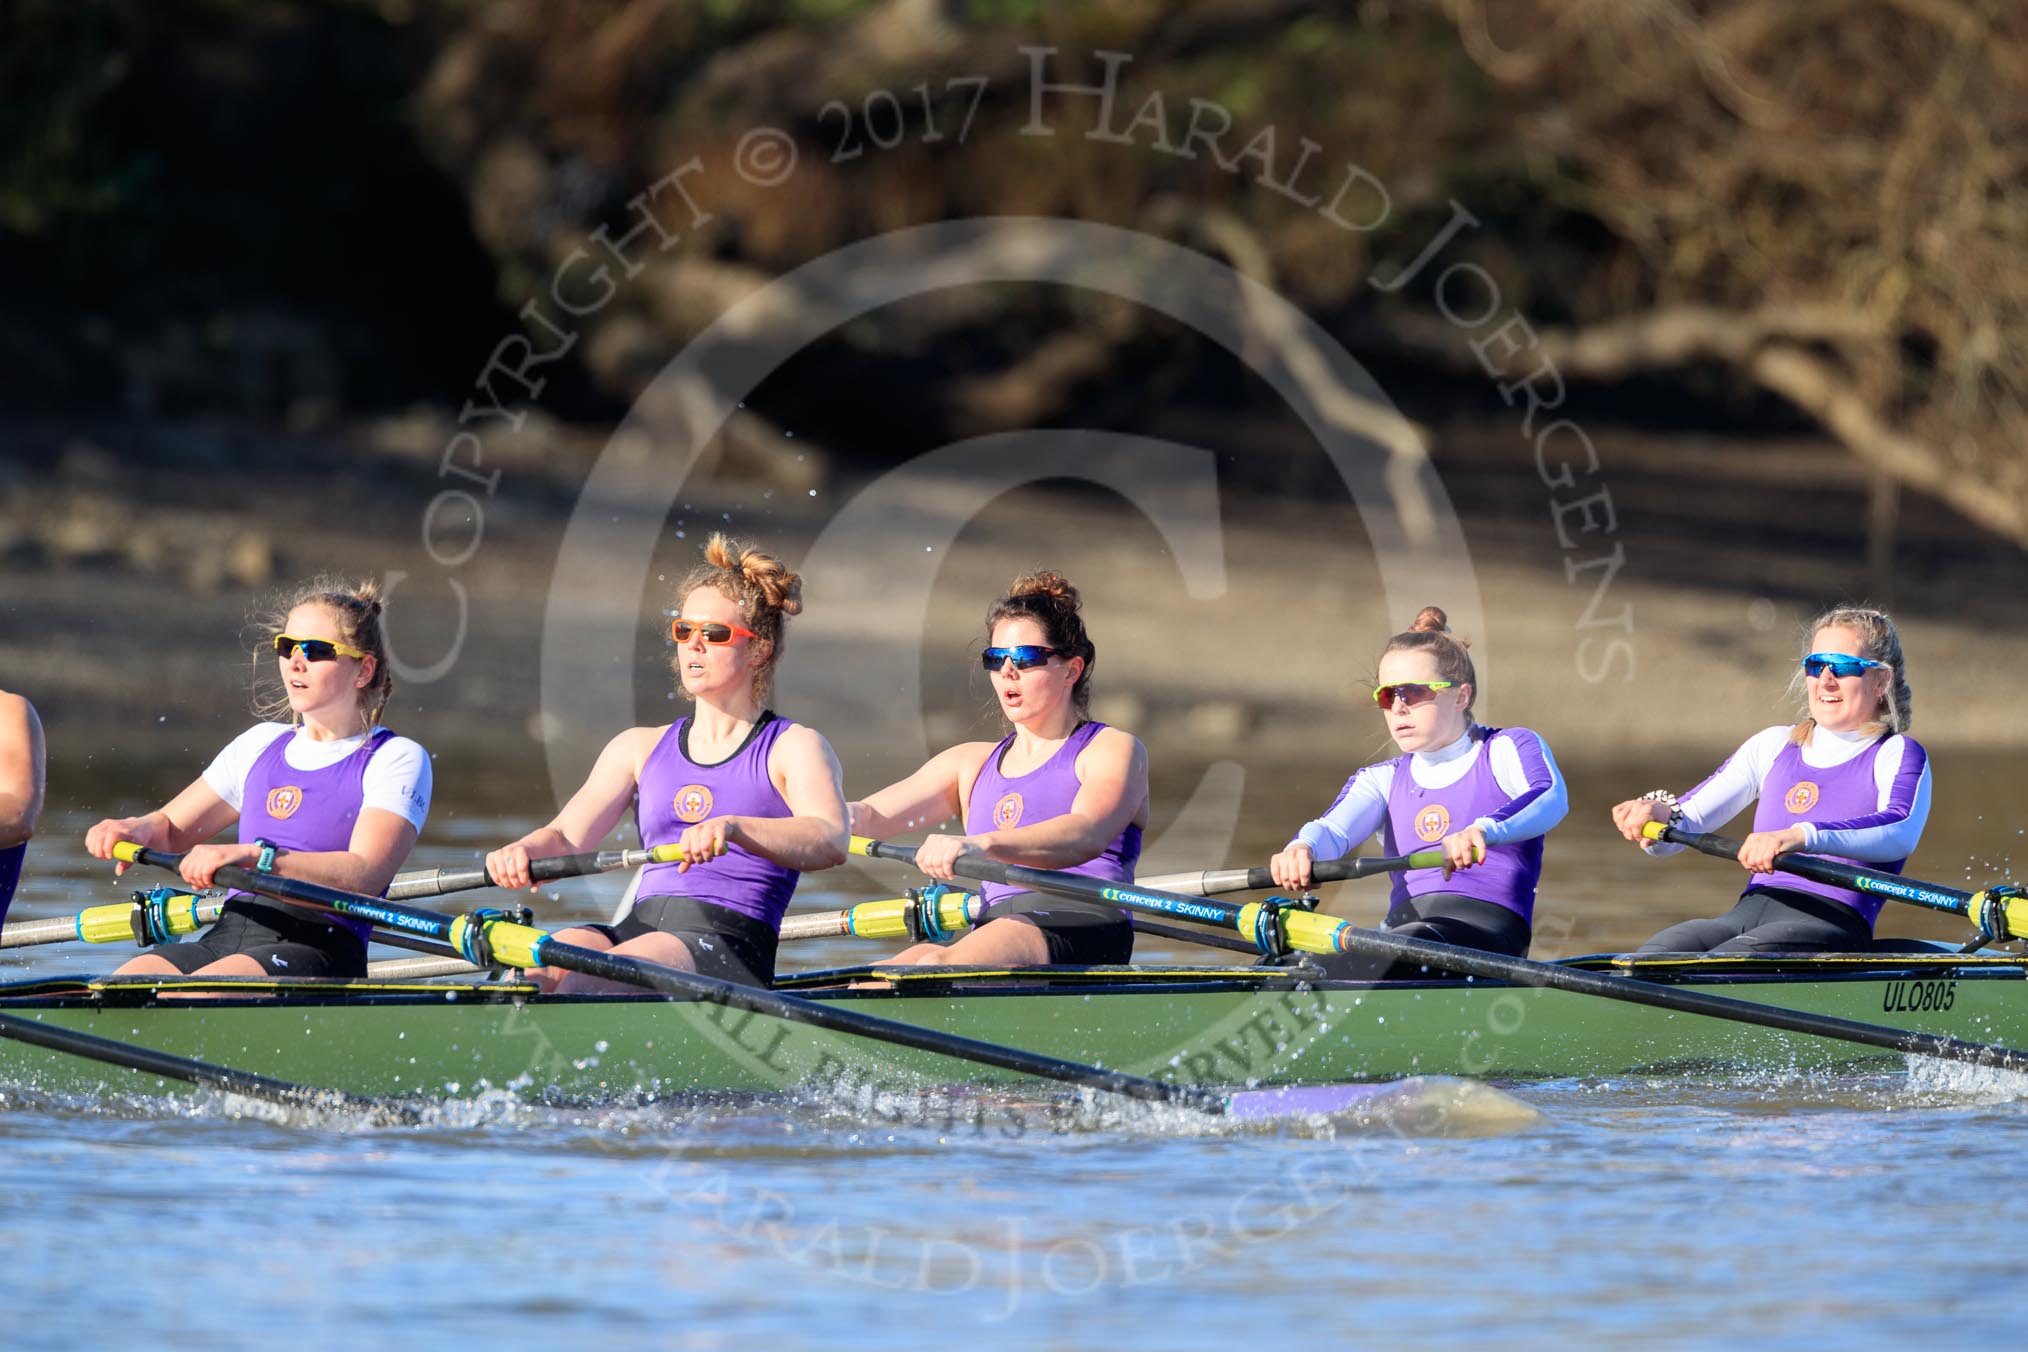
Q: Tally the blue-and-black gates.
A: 5